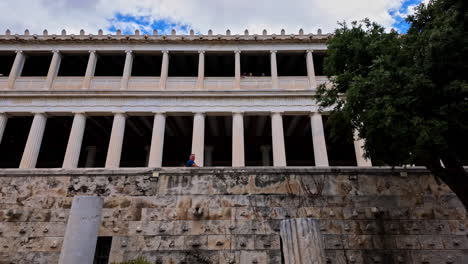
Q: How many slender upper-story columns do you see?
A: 9